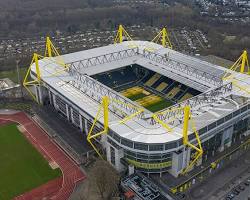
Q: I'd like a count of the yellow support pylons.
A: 7